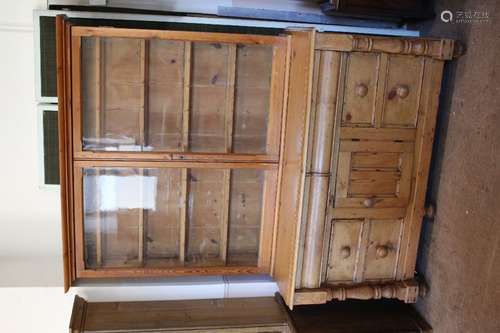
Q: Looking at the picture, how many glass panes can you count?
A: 2